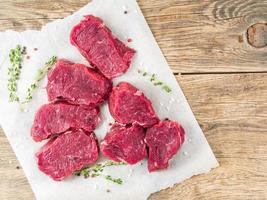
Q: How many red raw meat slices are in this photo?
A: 7